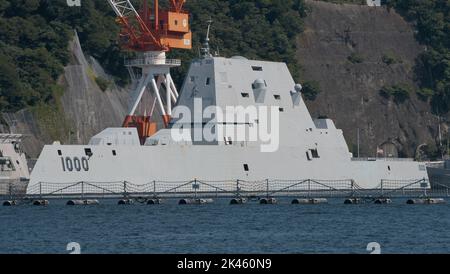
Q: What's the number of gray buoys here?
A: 12